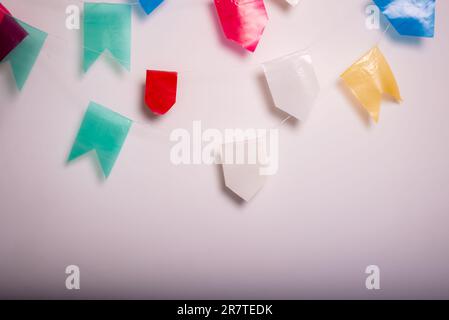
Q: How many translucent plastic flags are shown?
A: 12